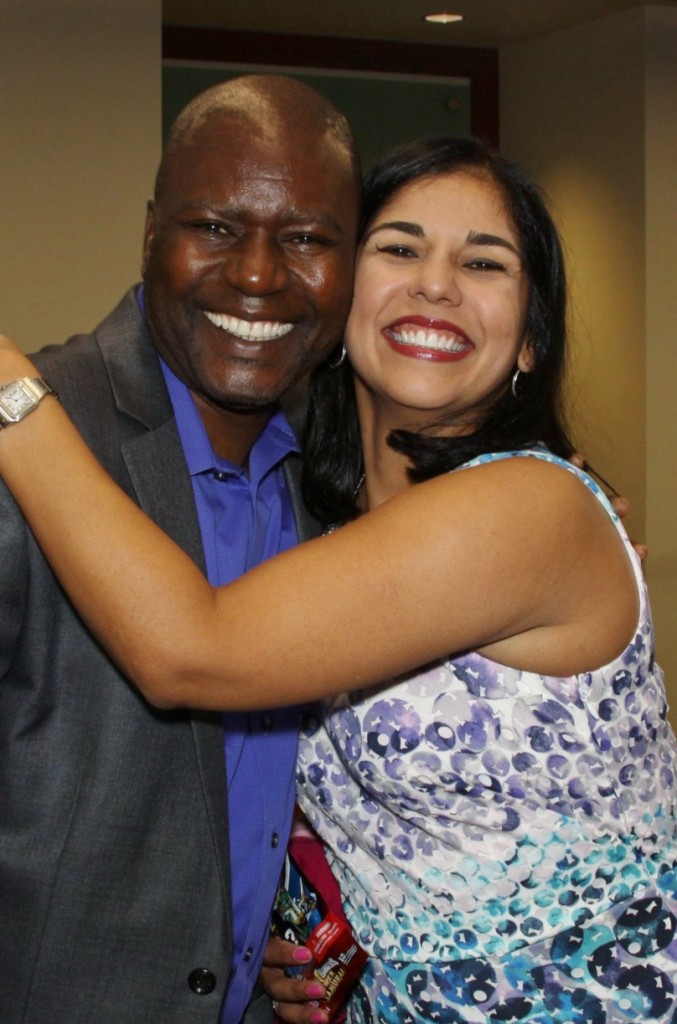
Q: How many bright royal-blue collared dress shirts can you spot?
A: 1